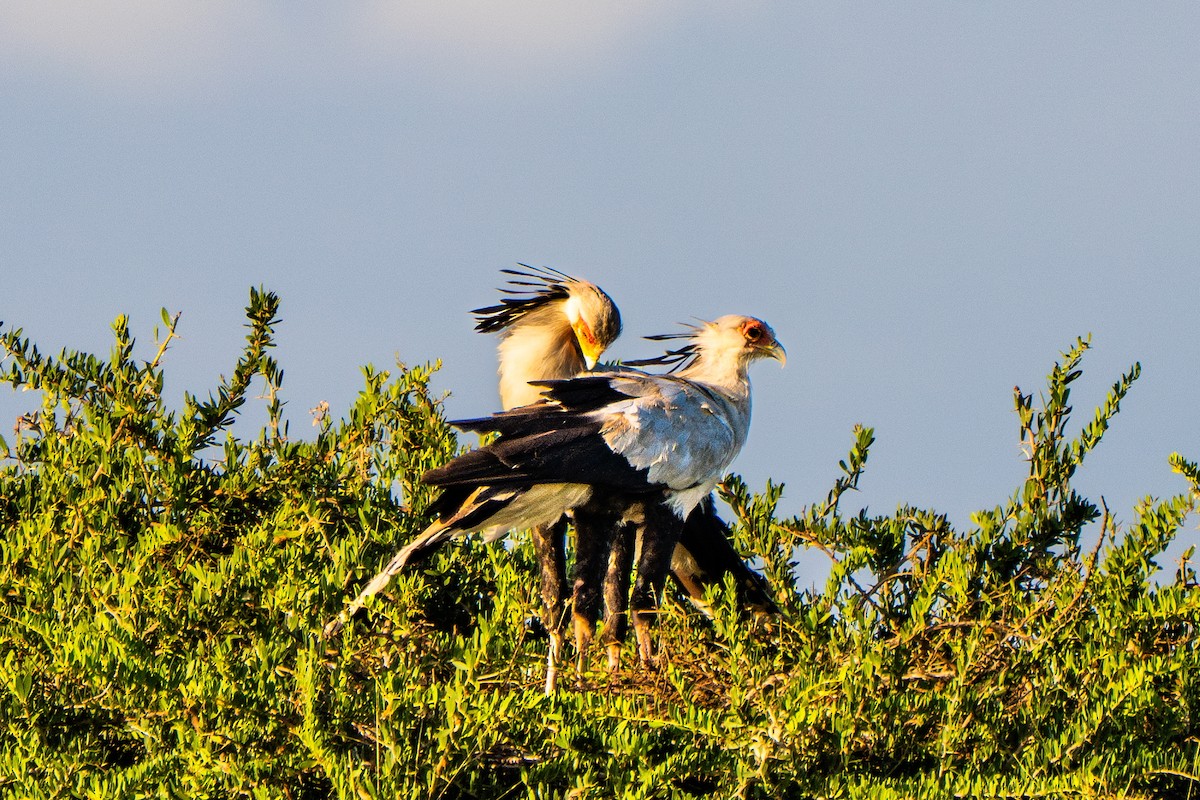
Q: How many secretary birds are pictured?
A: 2